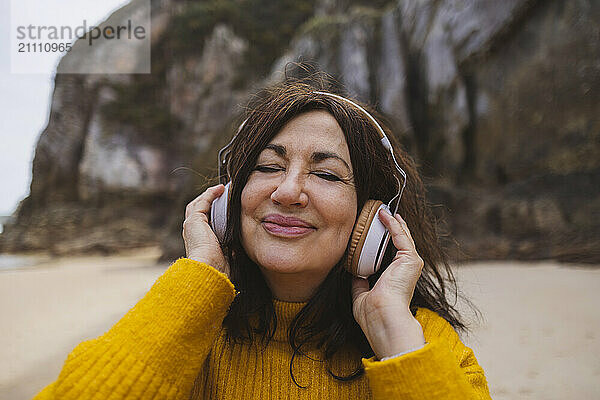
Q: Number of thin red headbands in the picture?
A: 0